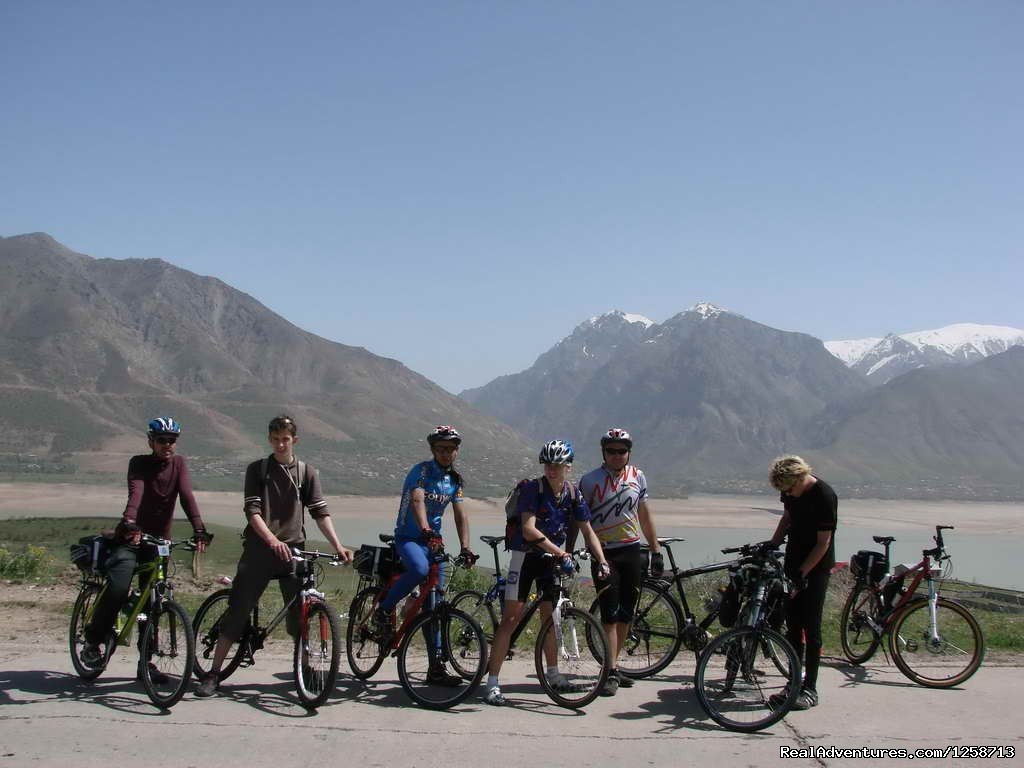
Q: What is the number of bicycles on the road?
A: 7